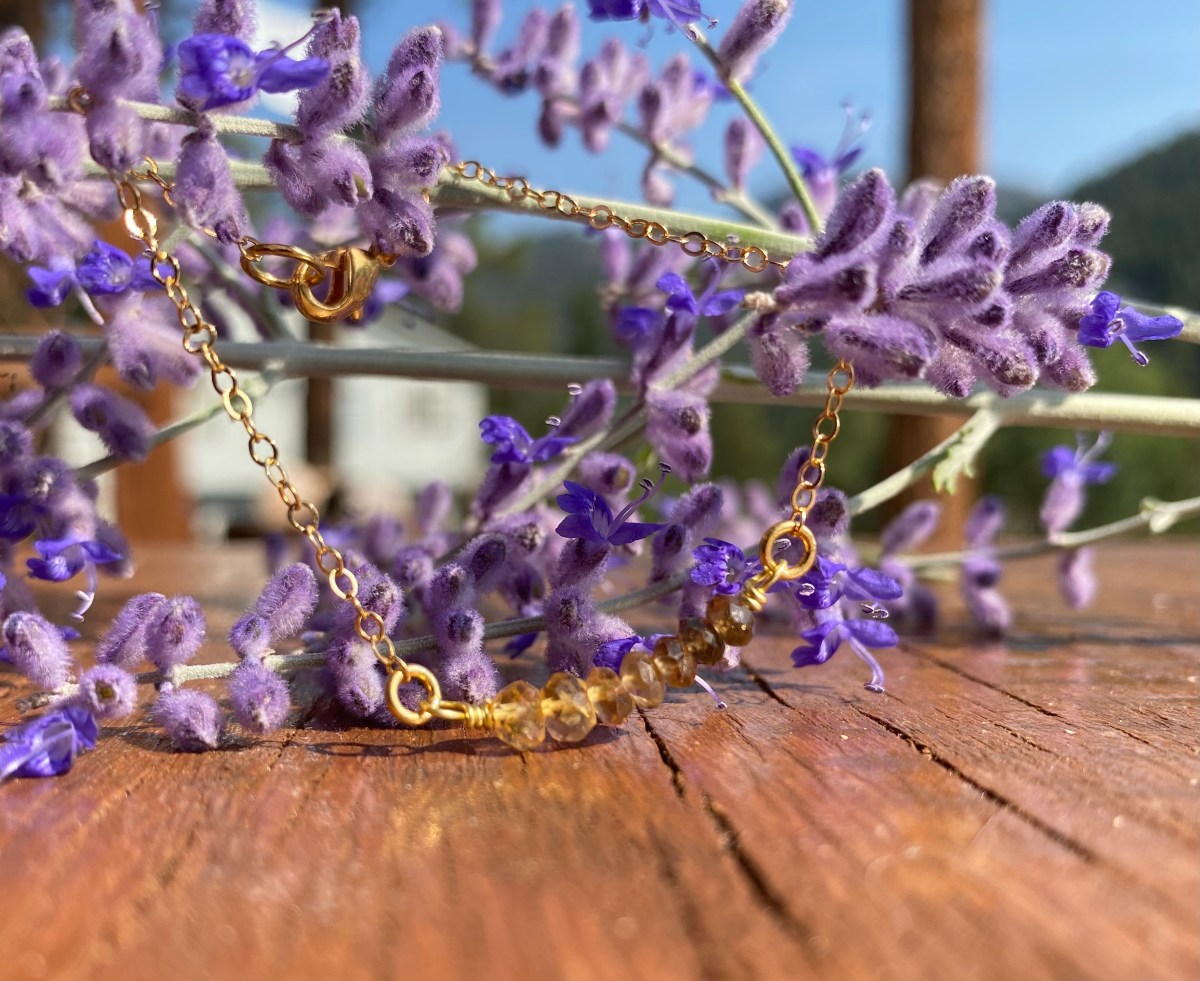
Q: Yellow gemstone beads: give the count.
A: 7